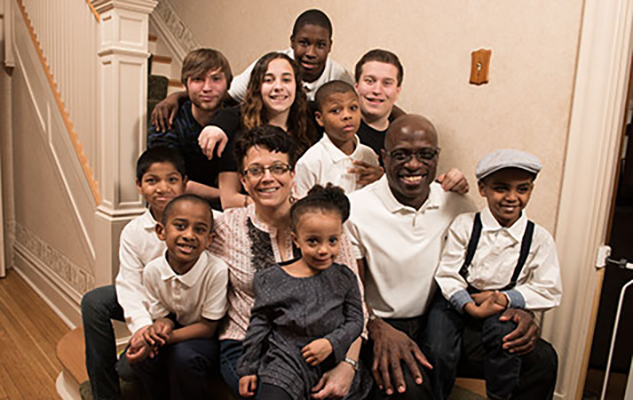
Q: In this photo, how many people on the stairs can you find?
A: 11